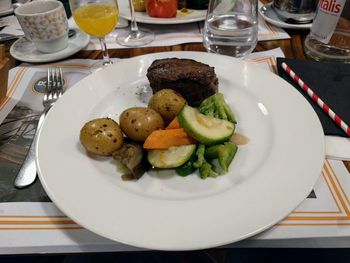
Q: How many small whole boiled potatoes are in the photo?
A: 3